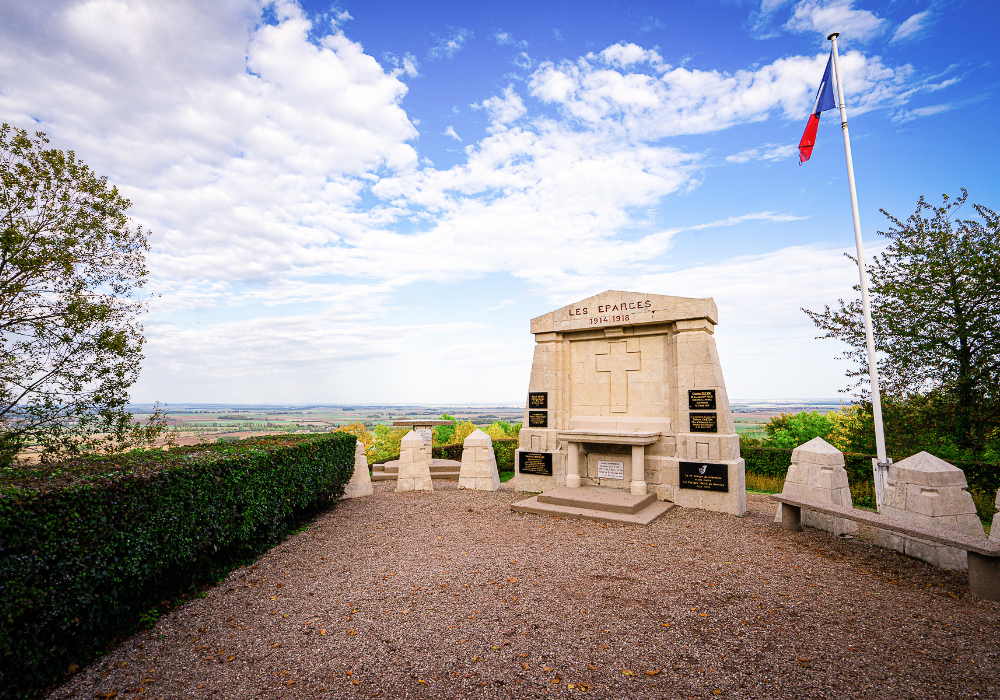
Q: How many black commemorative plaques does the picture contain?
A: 6